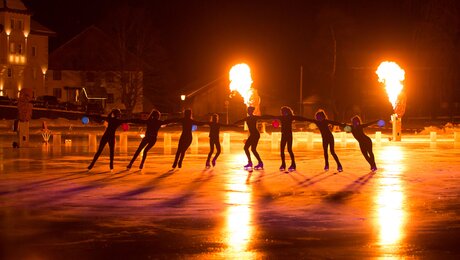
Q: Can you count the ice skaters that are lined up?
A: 8